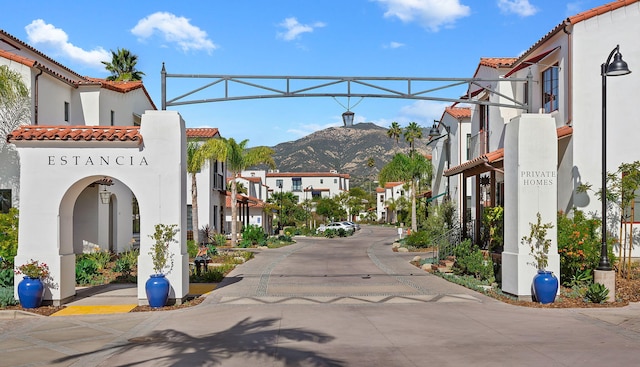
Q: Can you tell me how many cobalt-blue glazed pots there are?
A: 3